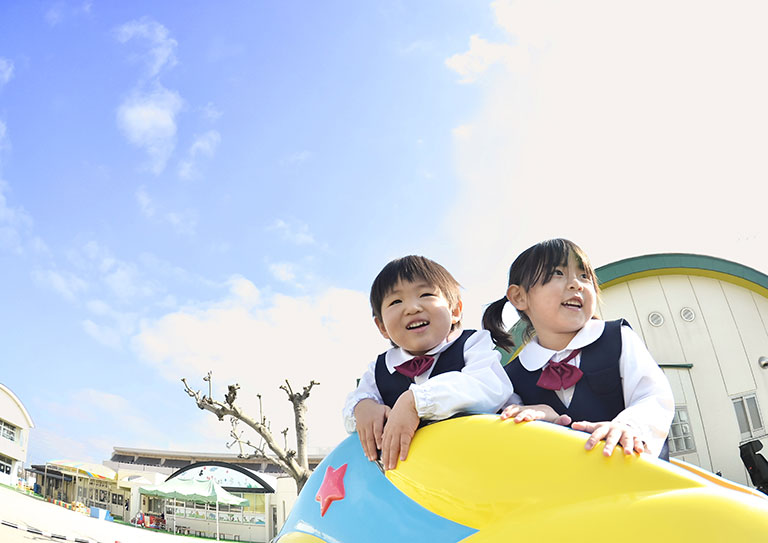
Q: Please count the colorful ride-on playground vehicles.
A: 1